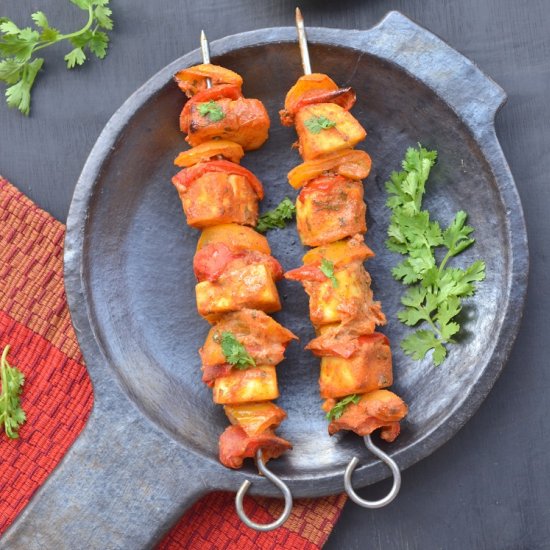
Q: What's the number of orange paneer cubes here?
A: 8